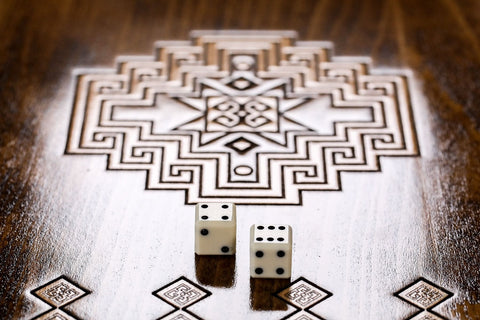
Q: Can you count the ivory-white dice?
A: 2